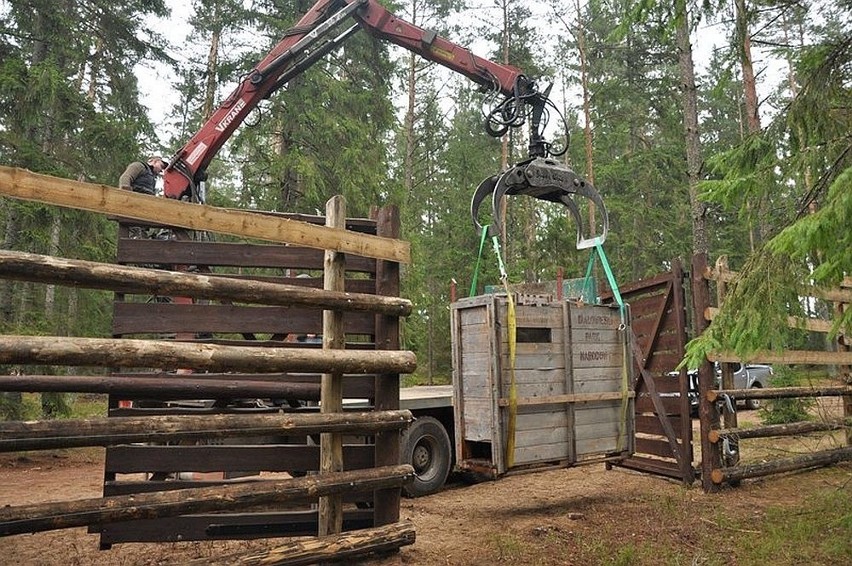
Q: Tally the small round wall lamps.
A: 0